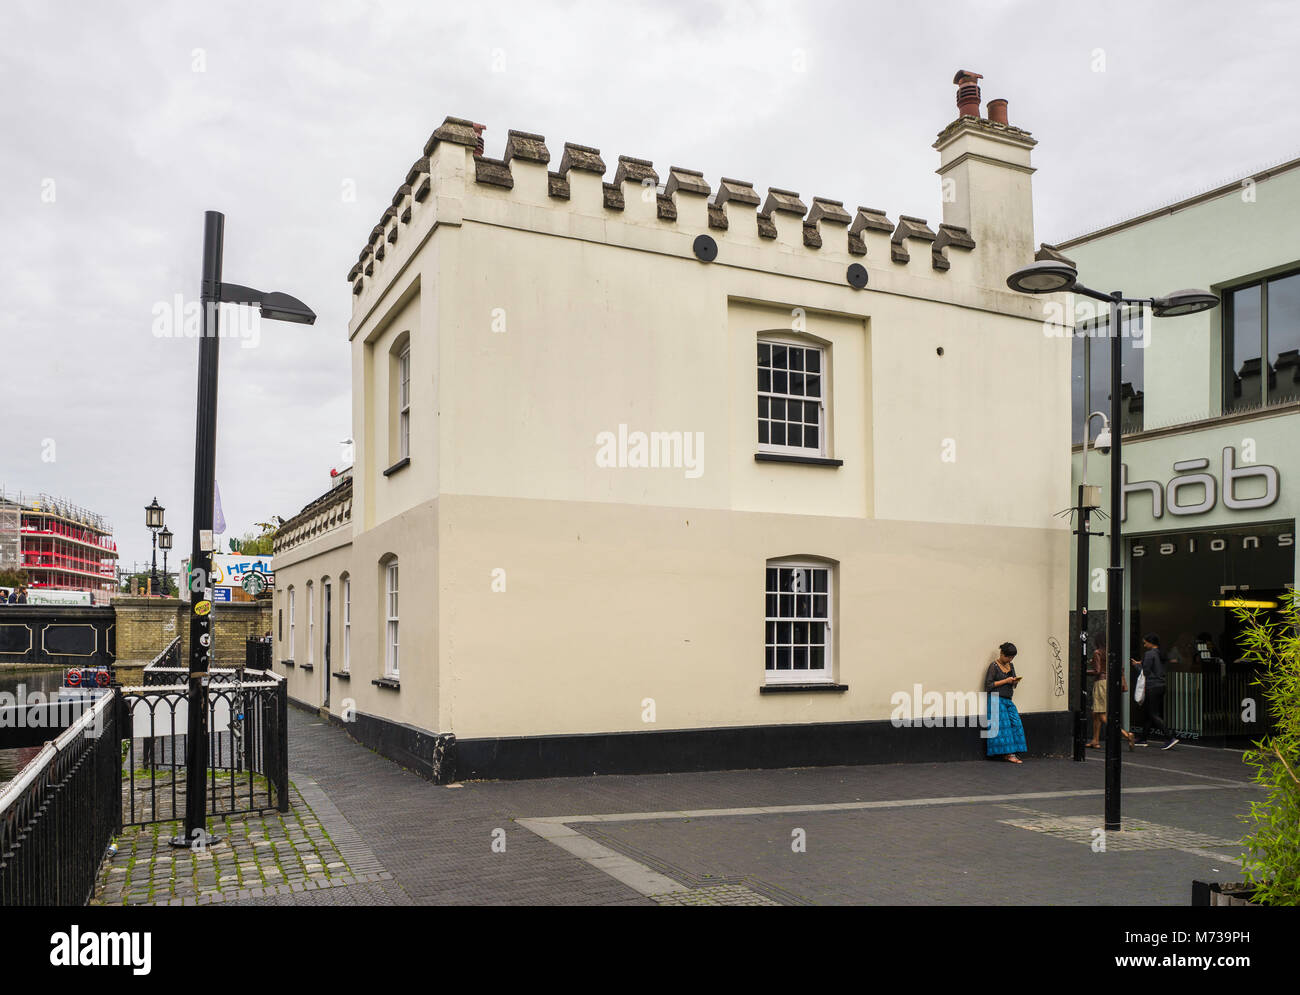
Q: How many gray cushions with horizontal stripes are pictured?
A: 0